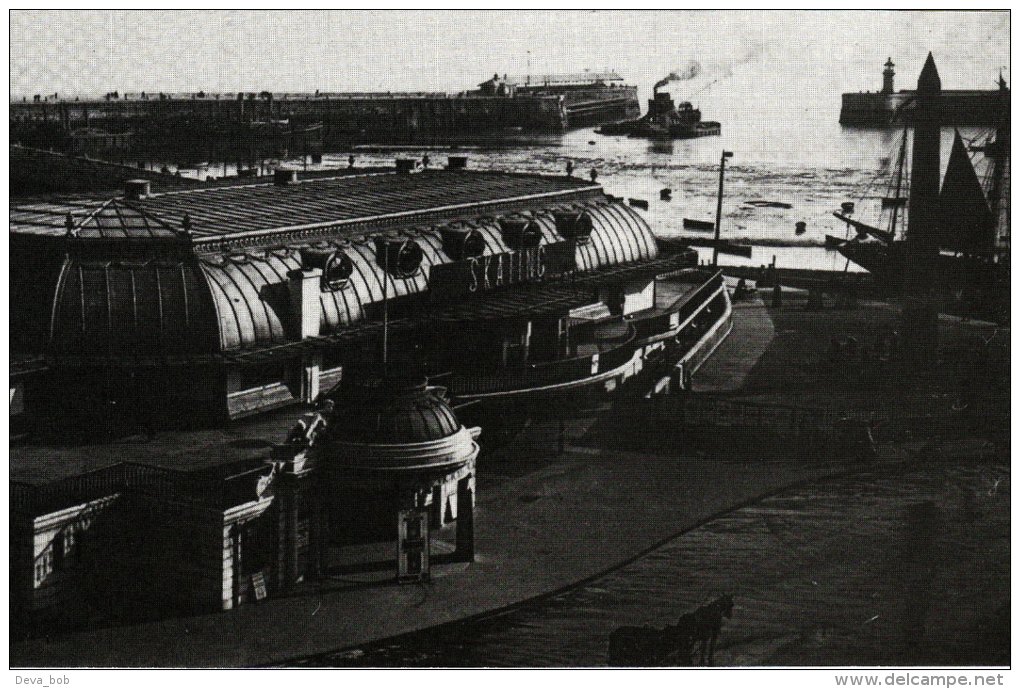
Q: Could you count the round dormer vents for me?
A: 5